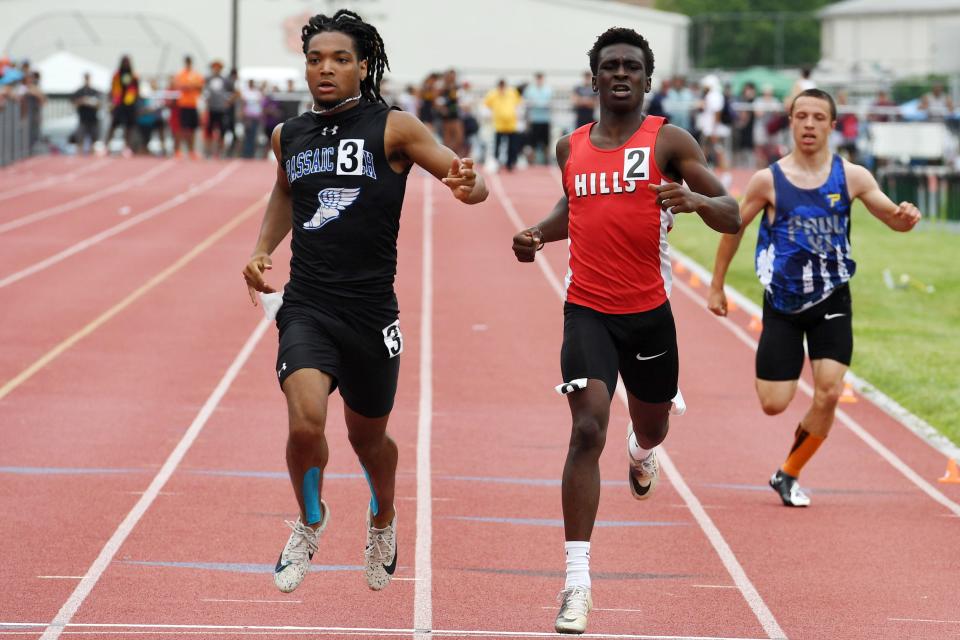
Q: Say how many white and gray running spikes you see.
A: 4